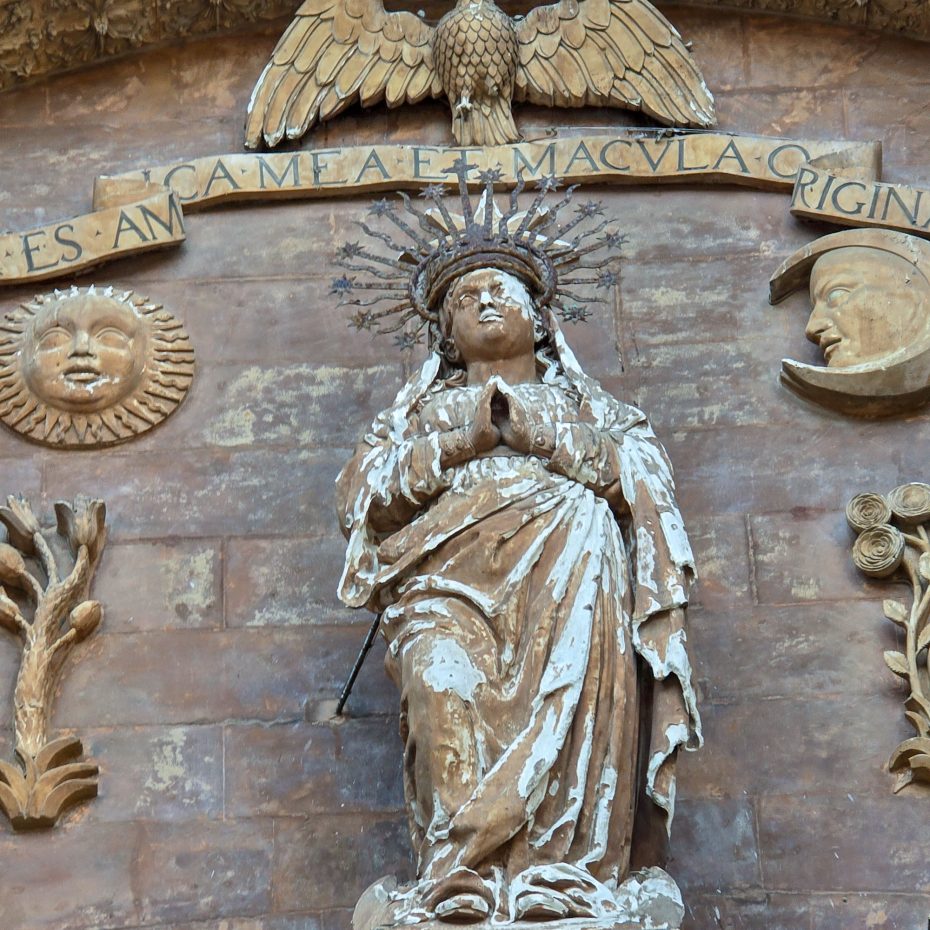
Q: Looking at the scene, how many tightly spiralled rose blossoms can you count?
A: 3